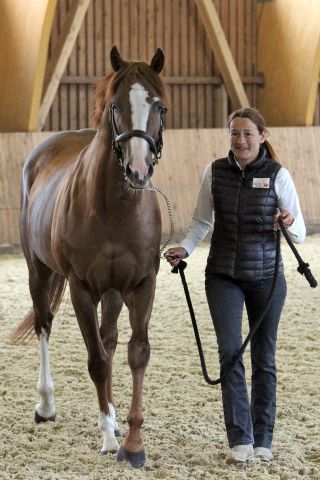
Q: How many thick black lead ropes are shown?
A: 1